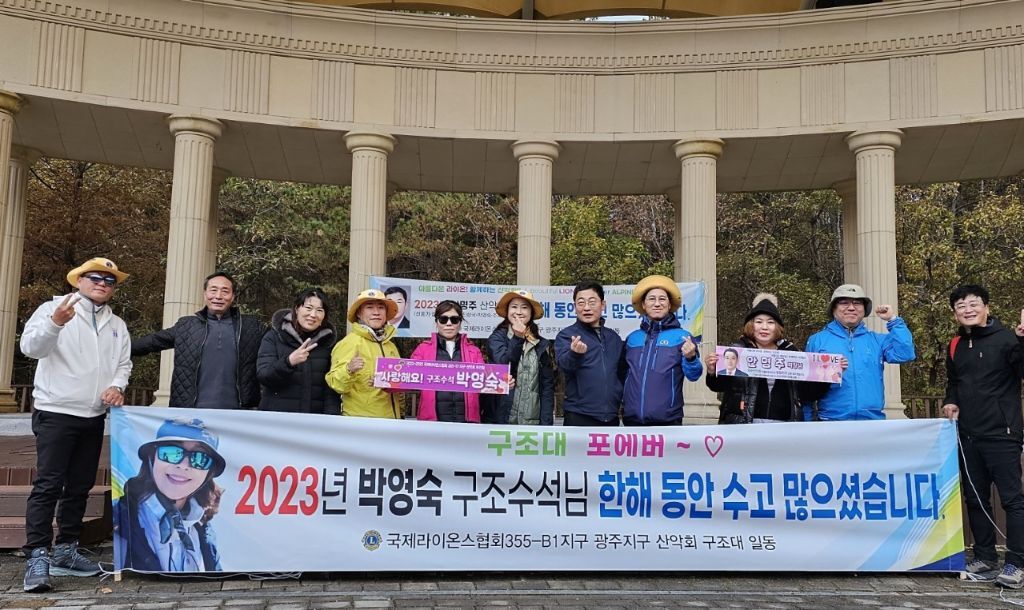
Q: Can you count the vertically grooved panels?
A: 12